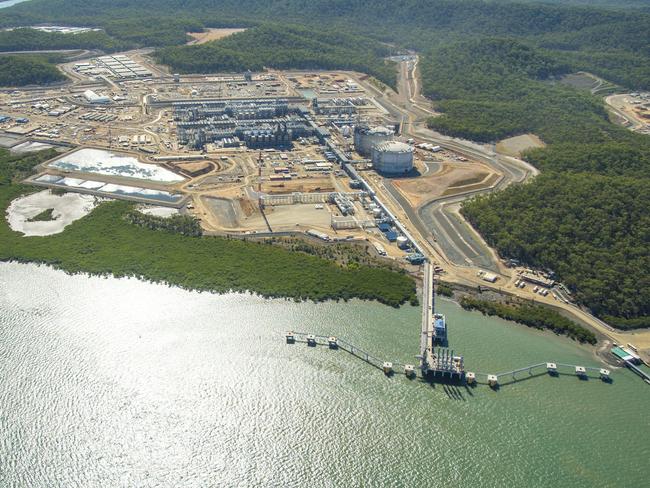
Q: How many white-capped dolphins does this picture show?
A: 10